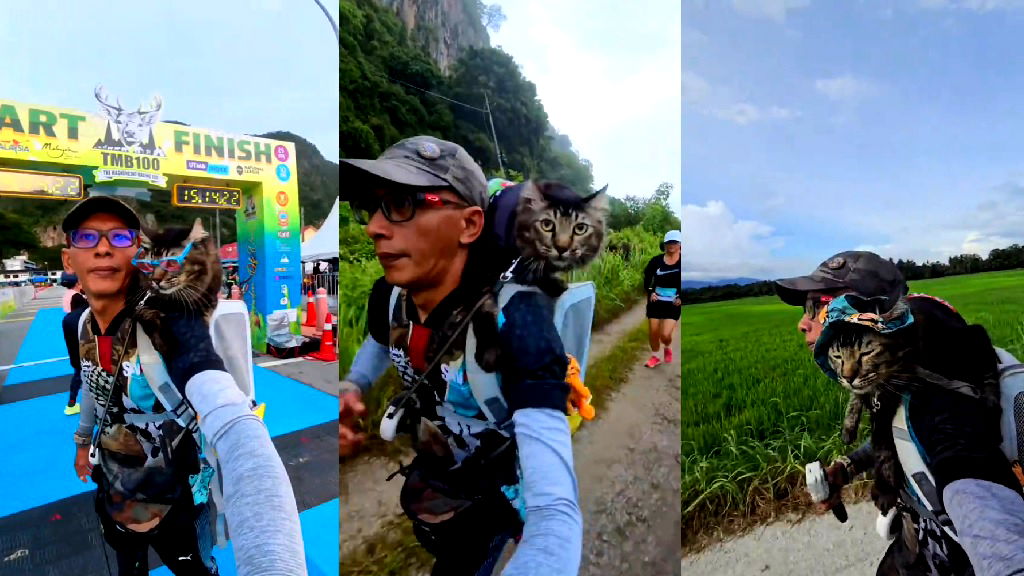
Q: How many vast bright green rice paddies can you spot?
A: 1